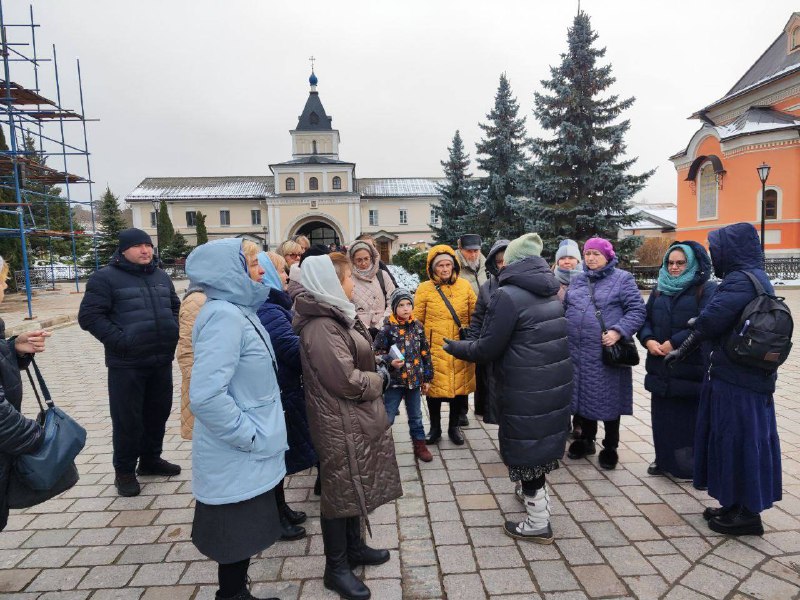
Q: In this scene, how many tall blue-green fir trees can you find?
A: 3